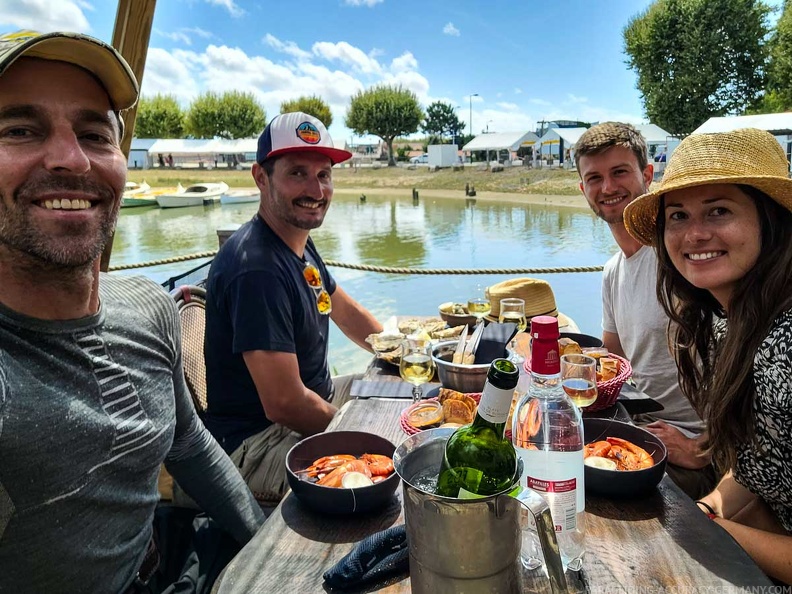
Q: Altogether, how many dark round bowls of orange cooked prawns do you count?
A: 2